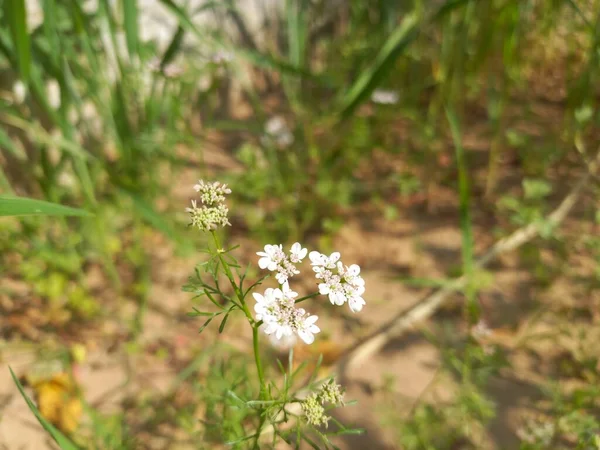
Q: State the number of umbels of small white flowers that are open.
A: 3